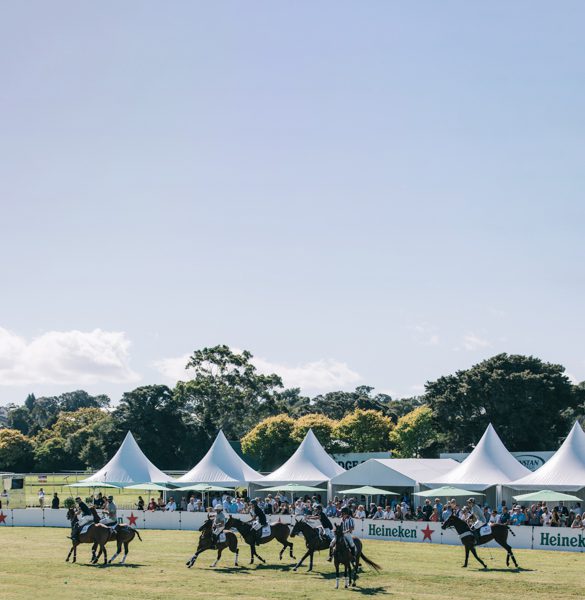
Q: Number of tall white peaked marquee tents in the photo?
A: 5